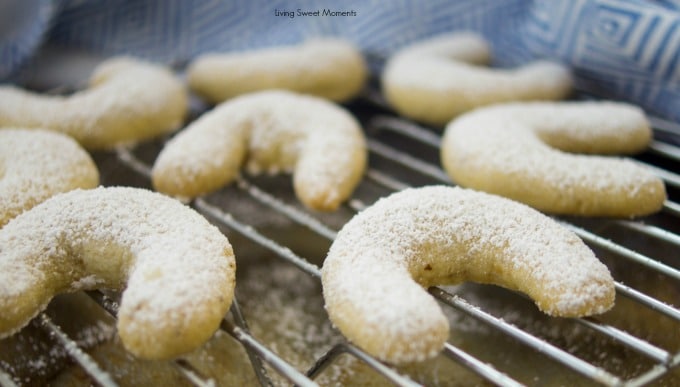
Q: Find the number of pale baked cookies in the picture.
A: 8